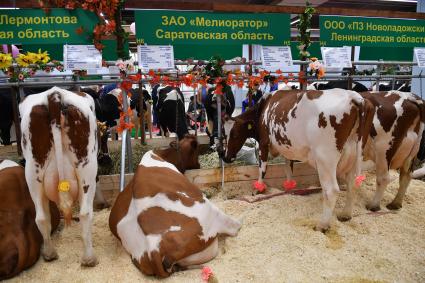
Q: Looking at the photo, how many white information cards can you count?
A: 5